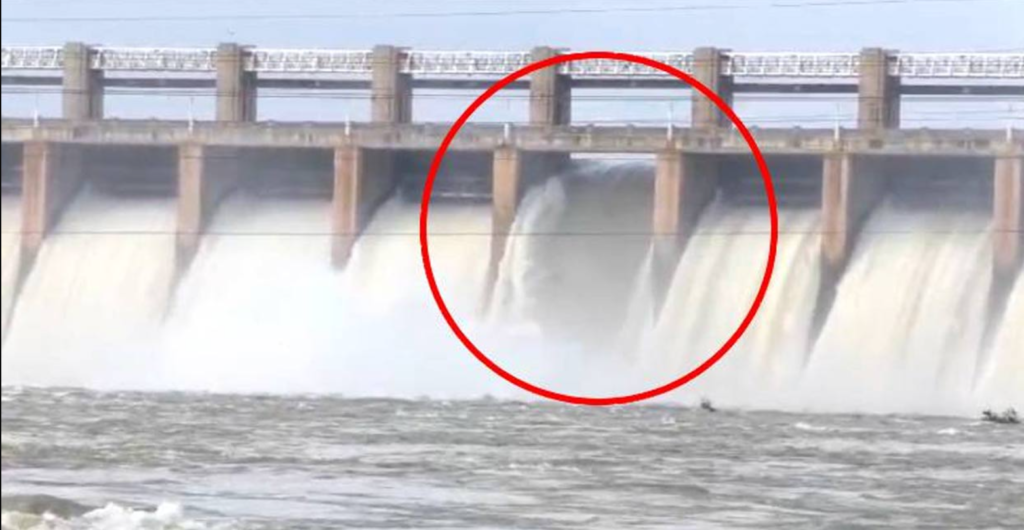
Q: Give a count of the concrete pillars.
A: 13